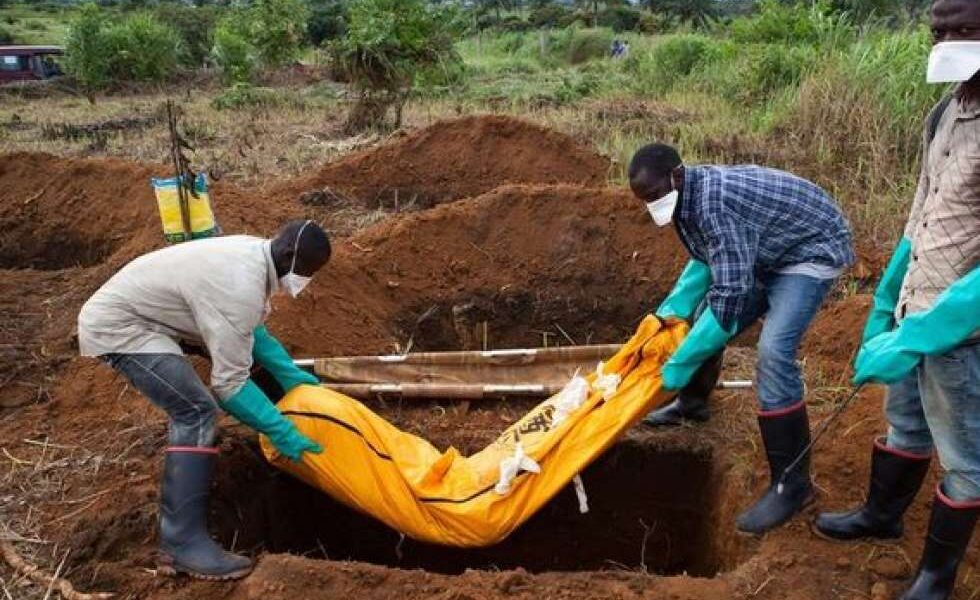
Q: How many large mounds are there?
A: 3